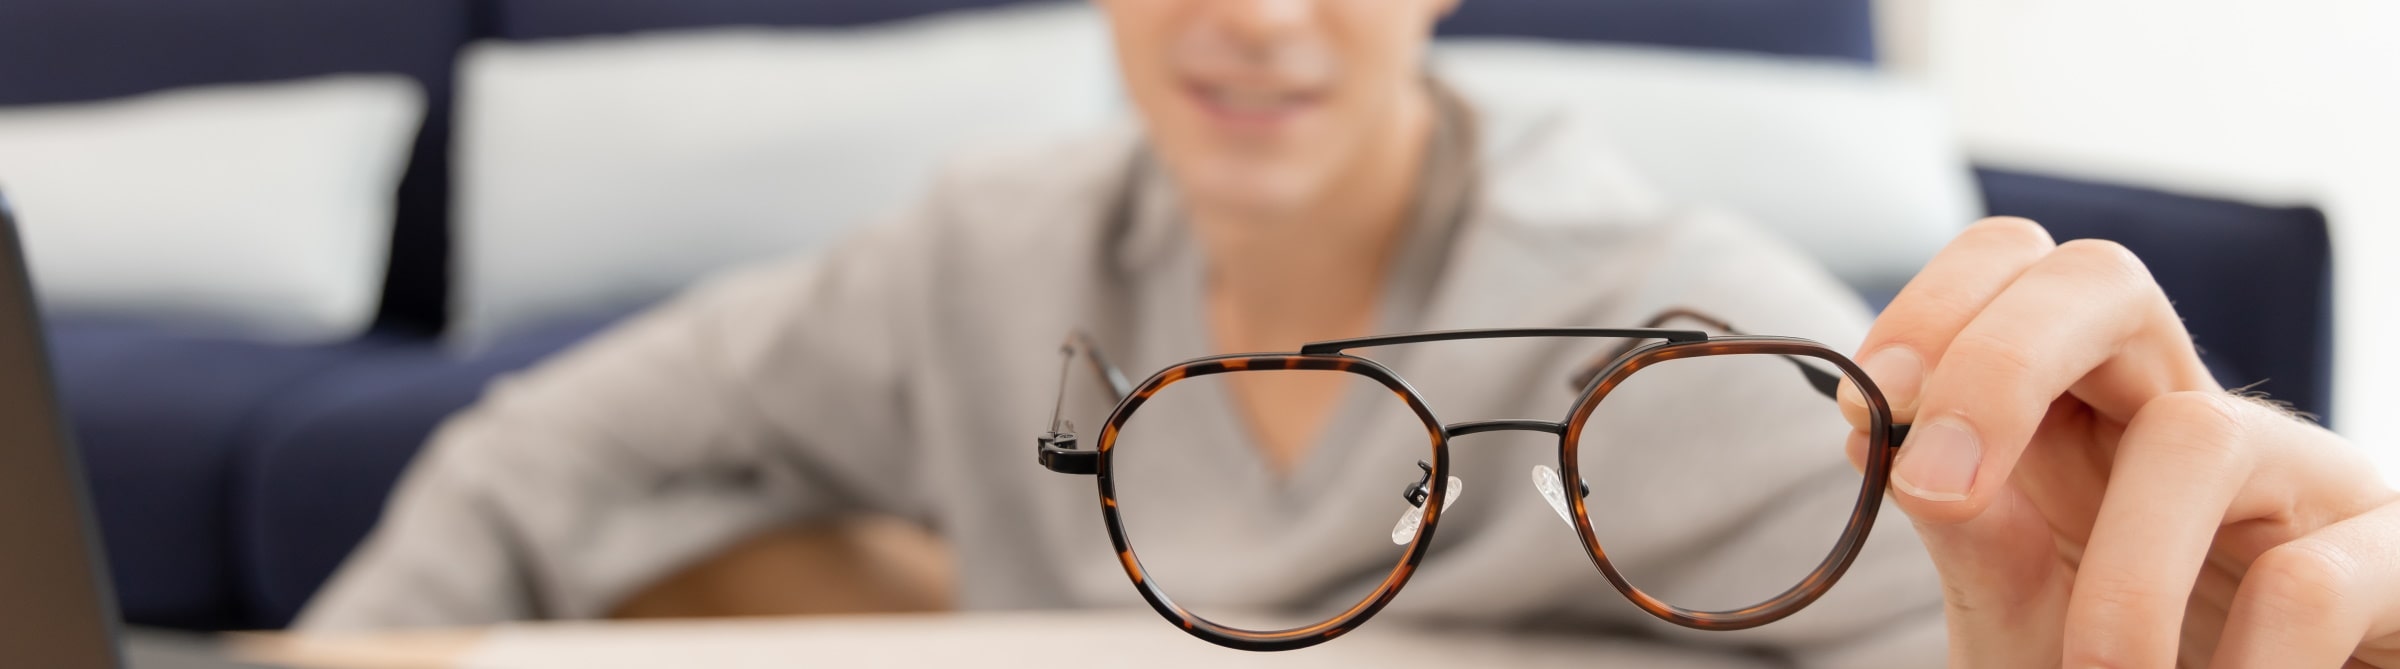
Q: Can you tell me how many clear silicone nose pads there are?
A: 2